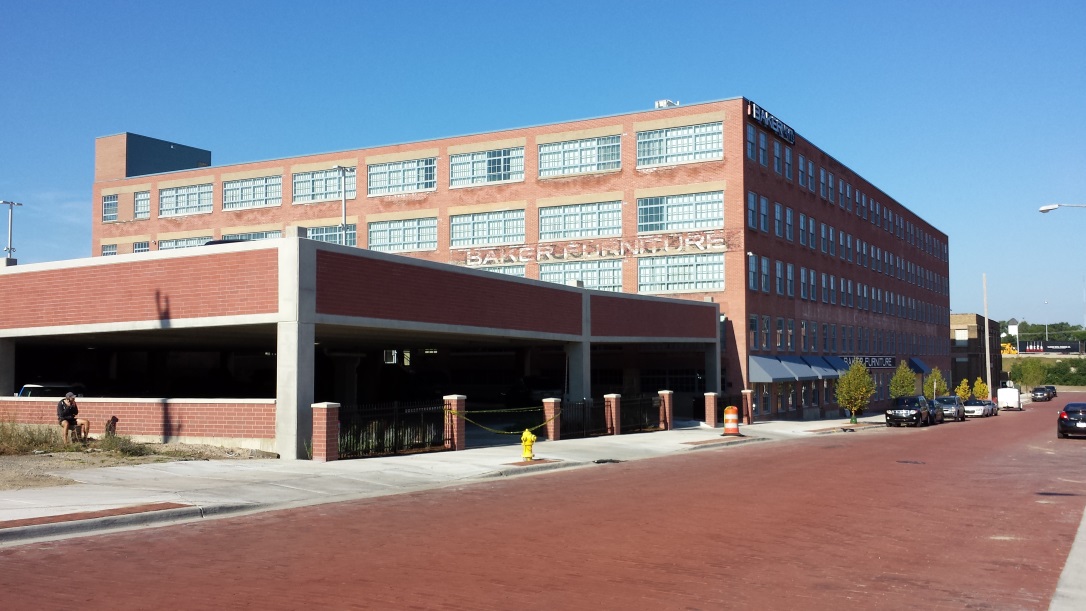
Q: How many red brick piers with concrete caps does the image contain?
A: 7